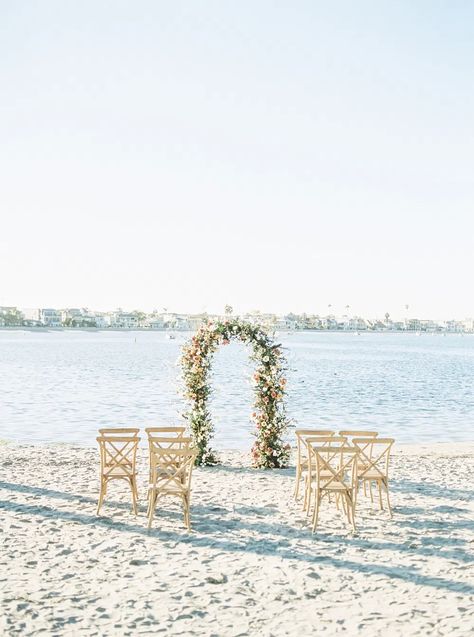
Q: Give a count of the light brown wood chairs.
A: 10